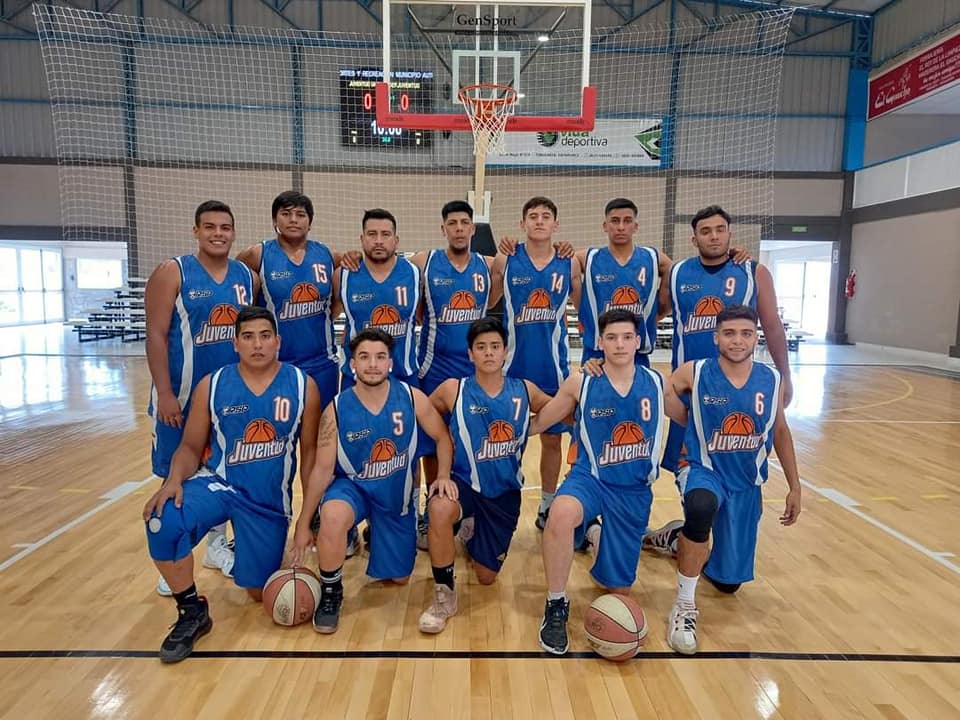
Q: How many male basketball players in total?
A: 12